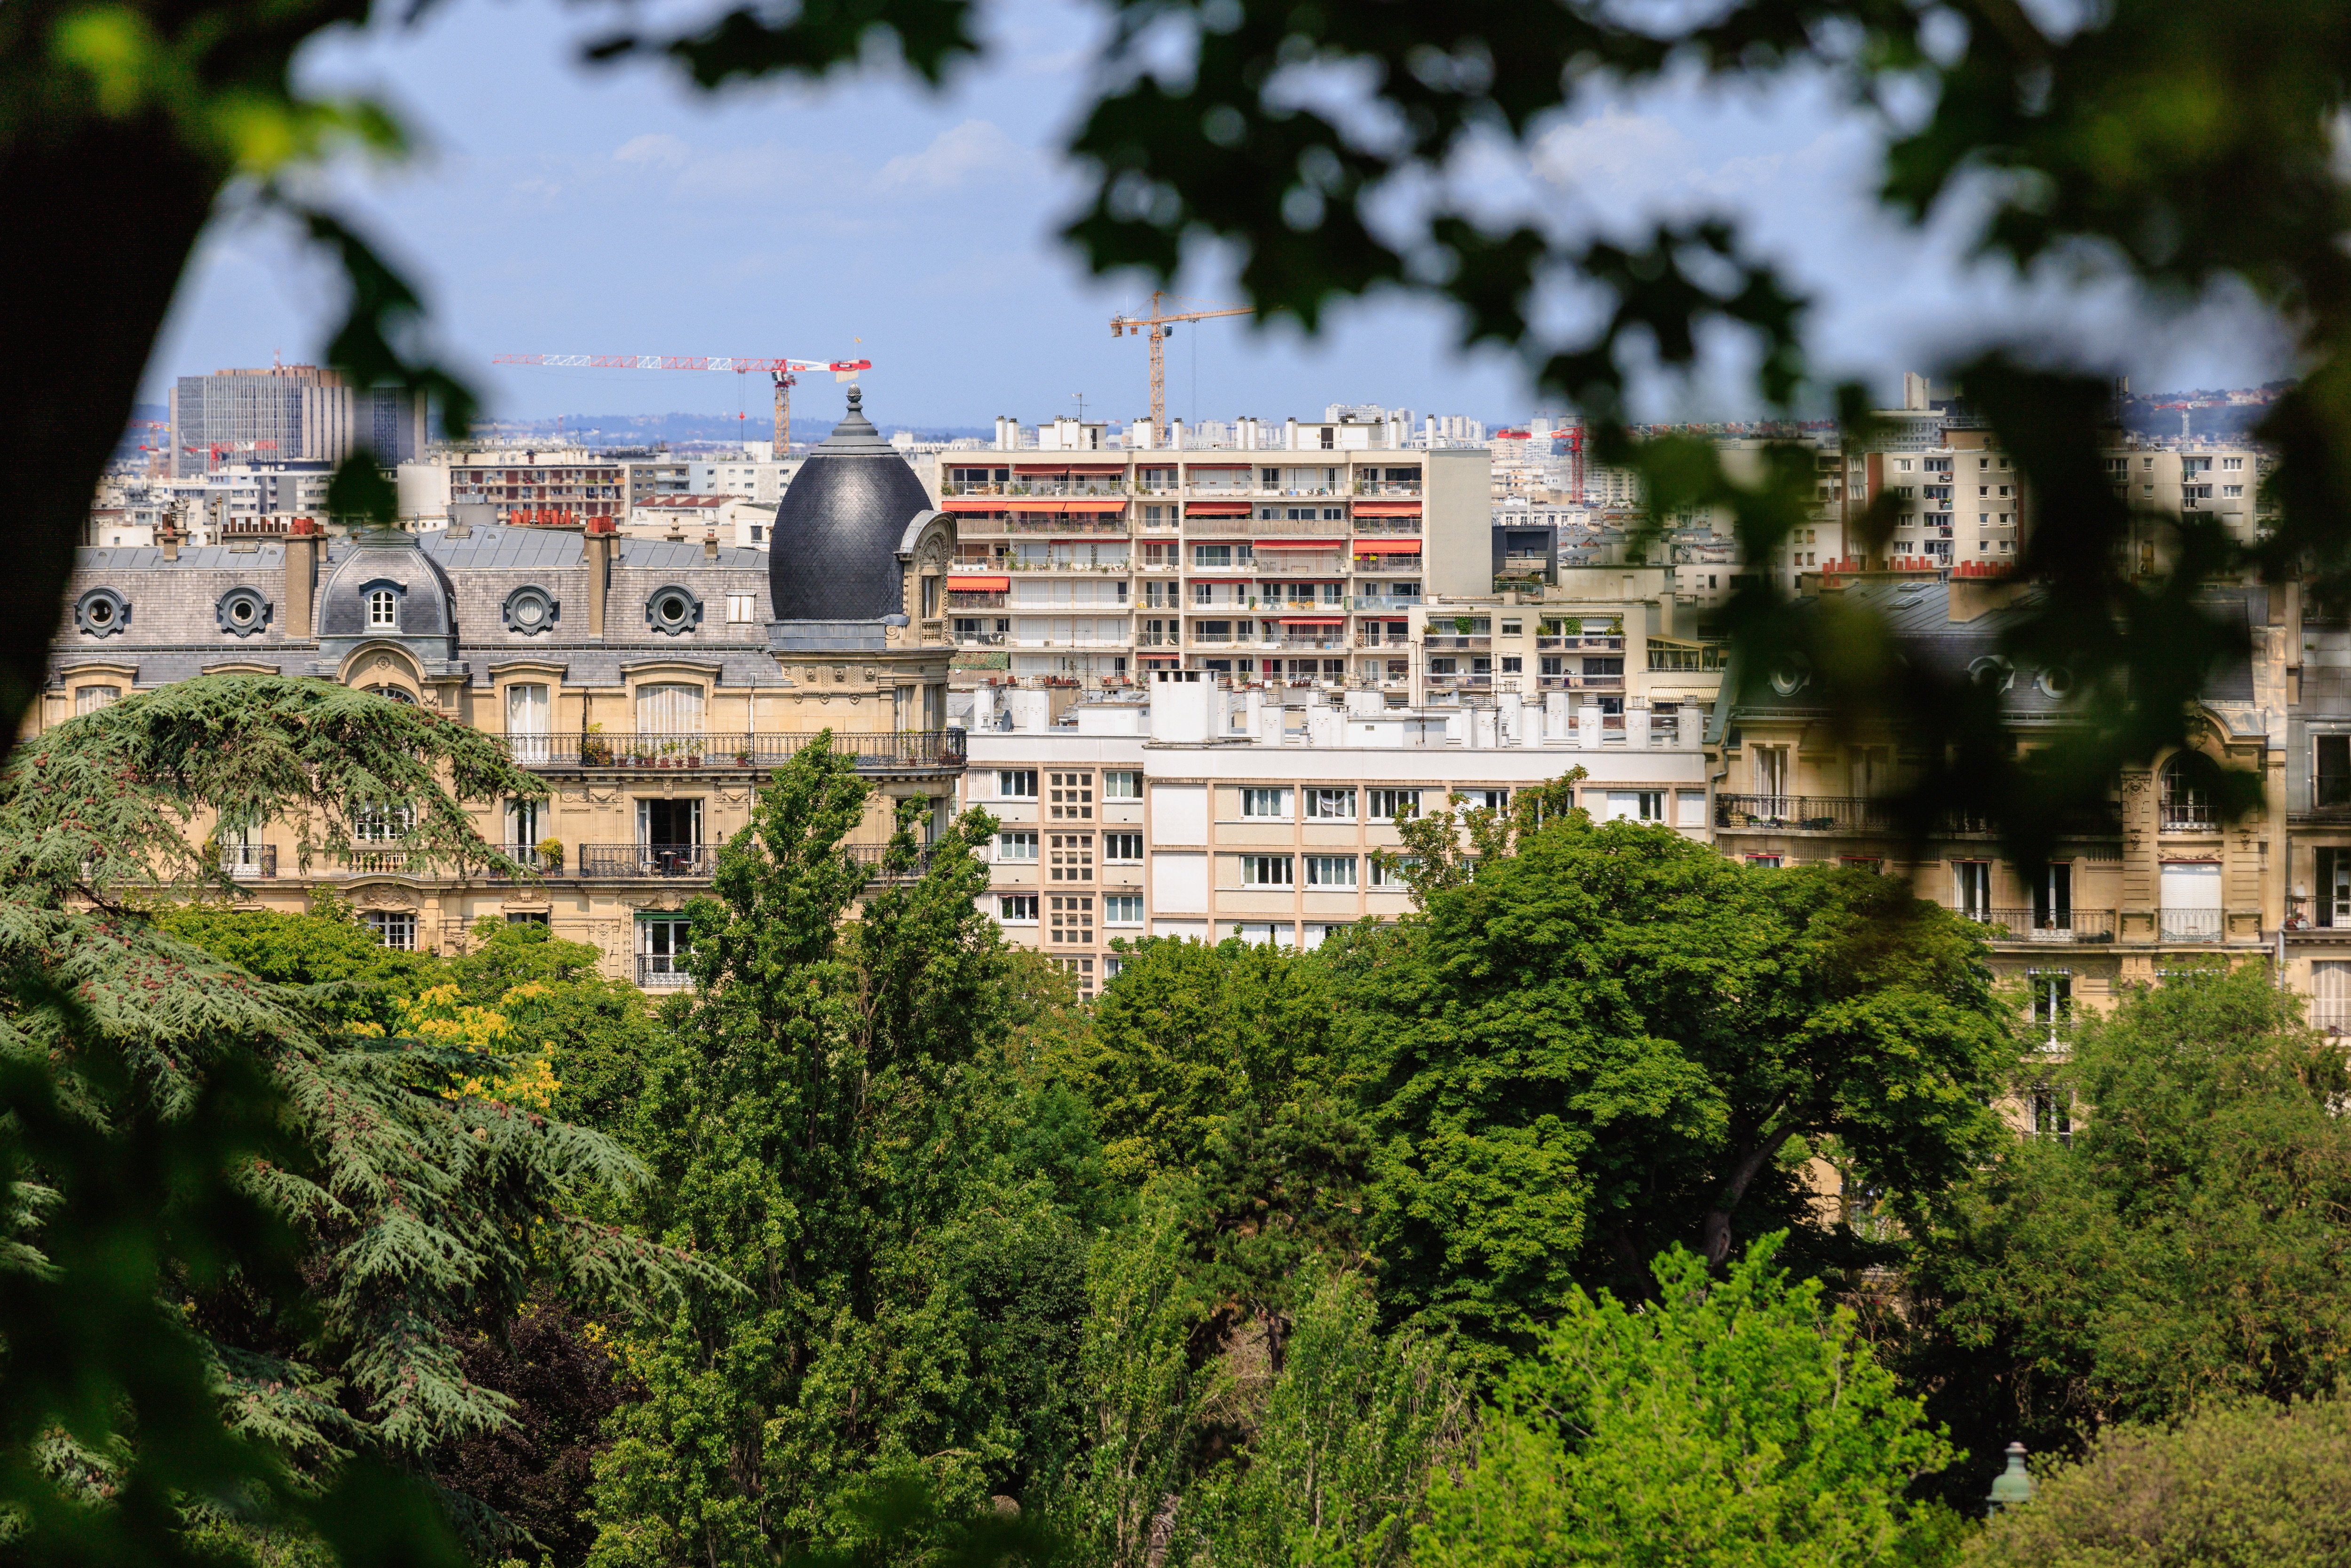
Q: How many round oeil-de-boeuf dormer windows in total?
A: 7